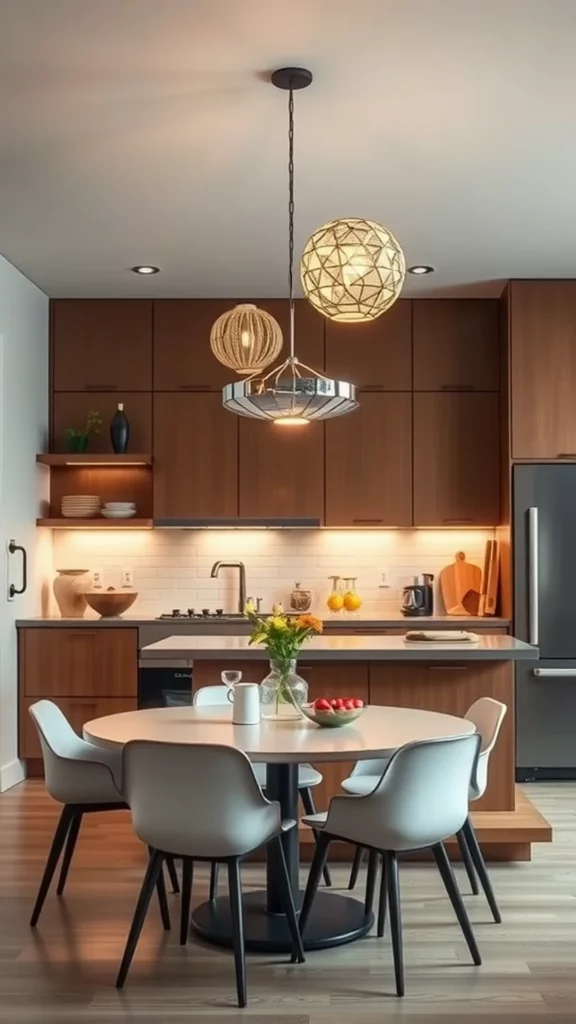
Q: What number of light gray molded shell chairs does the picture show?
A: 5